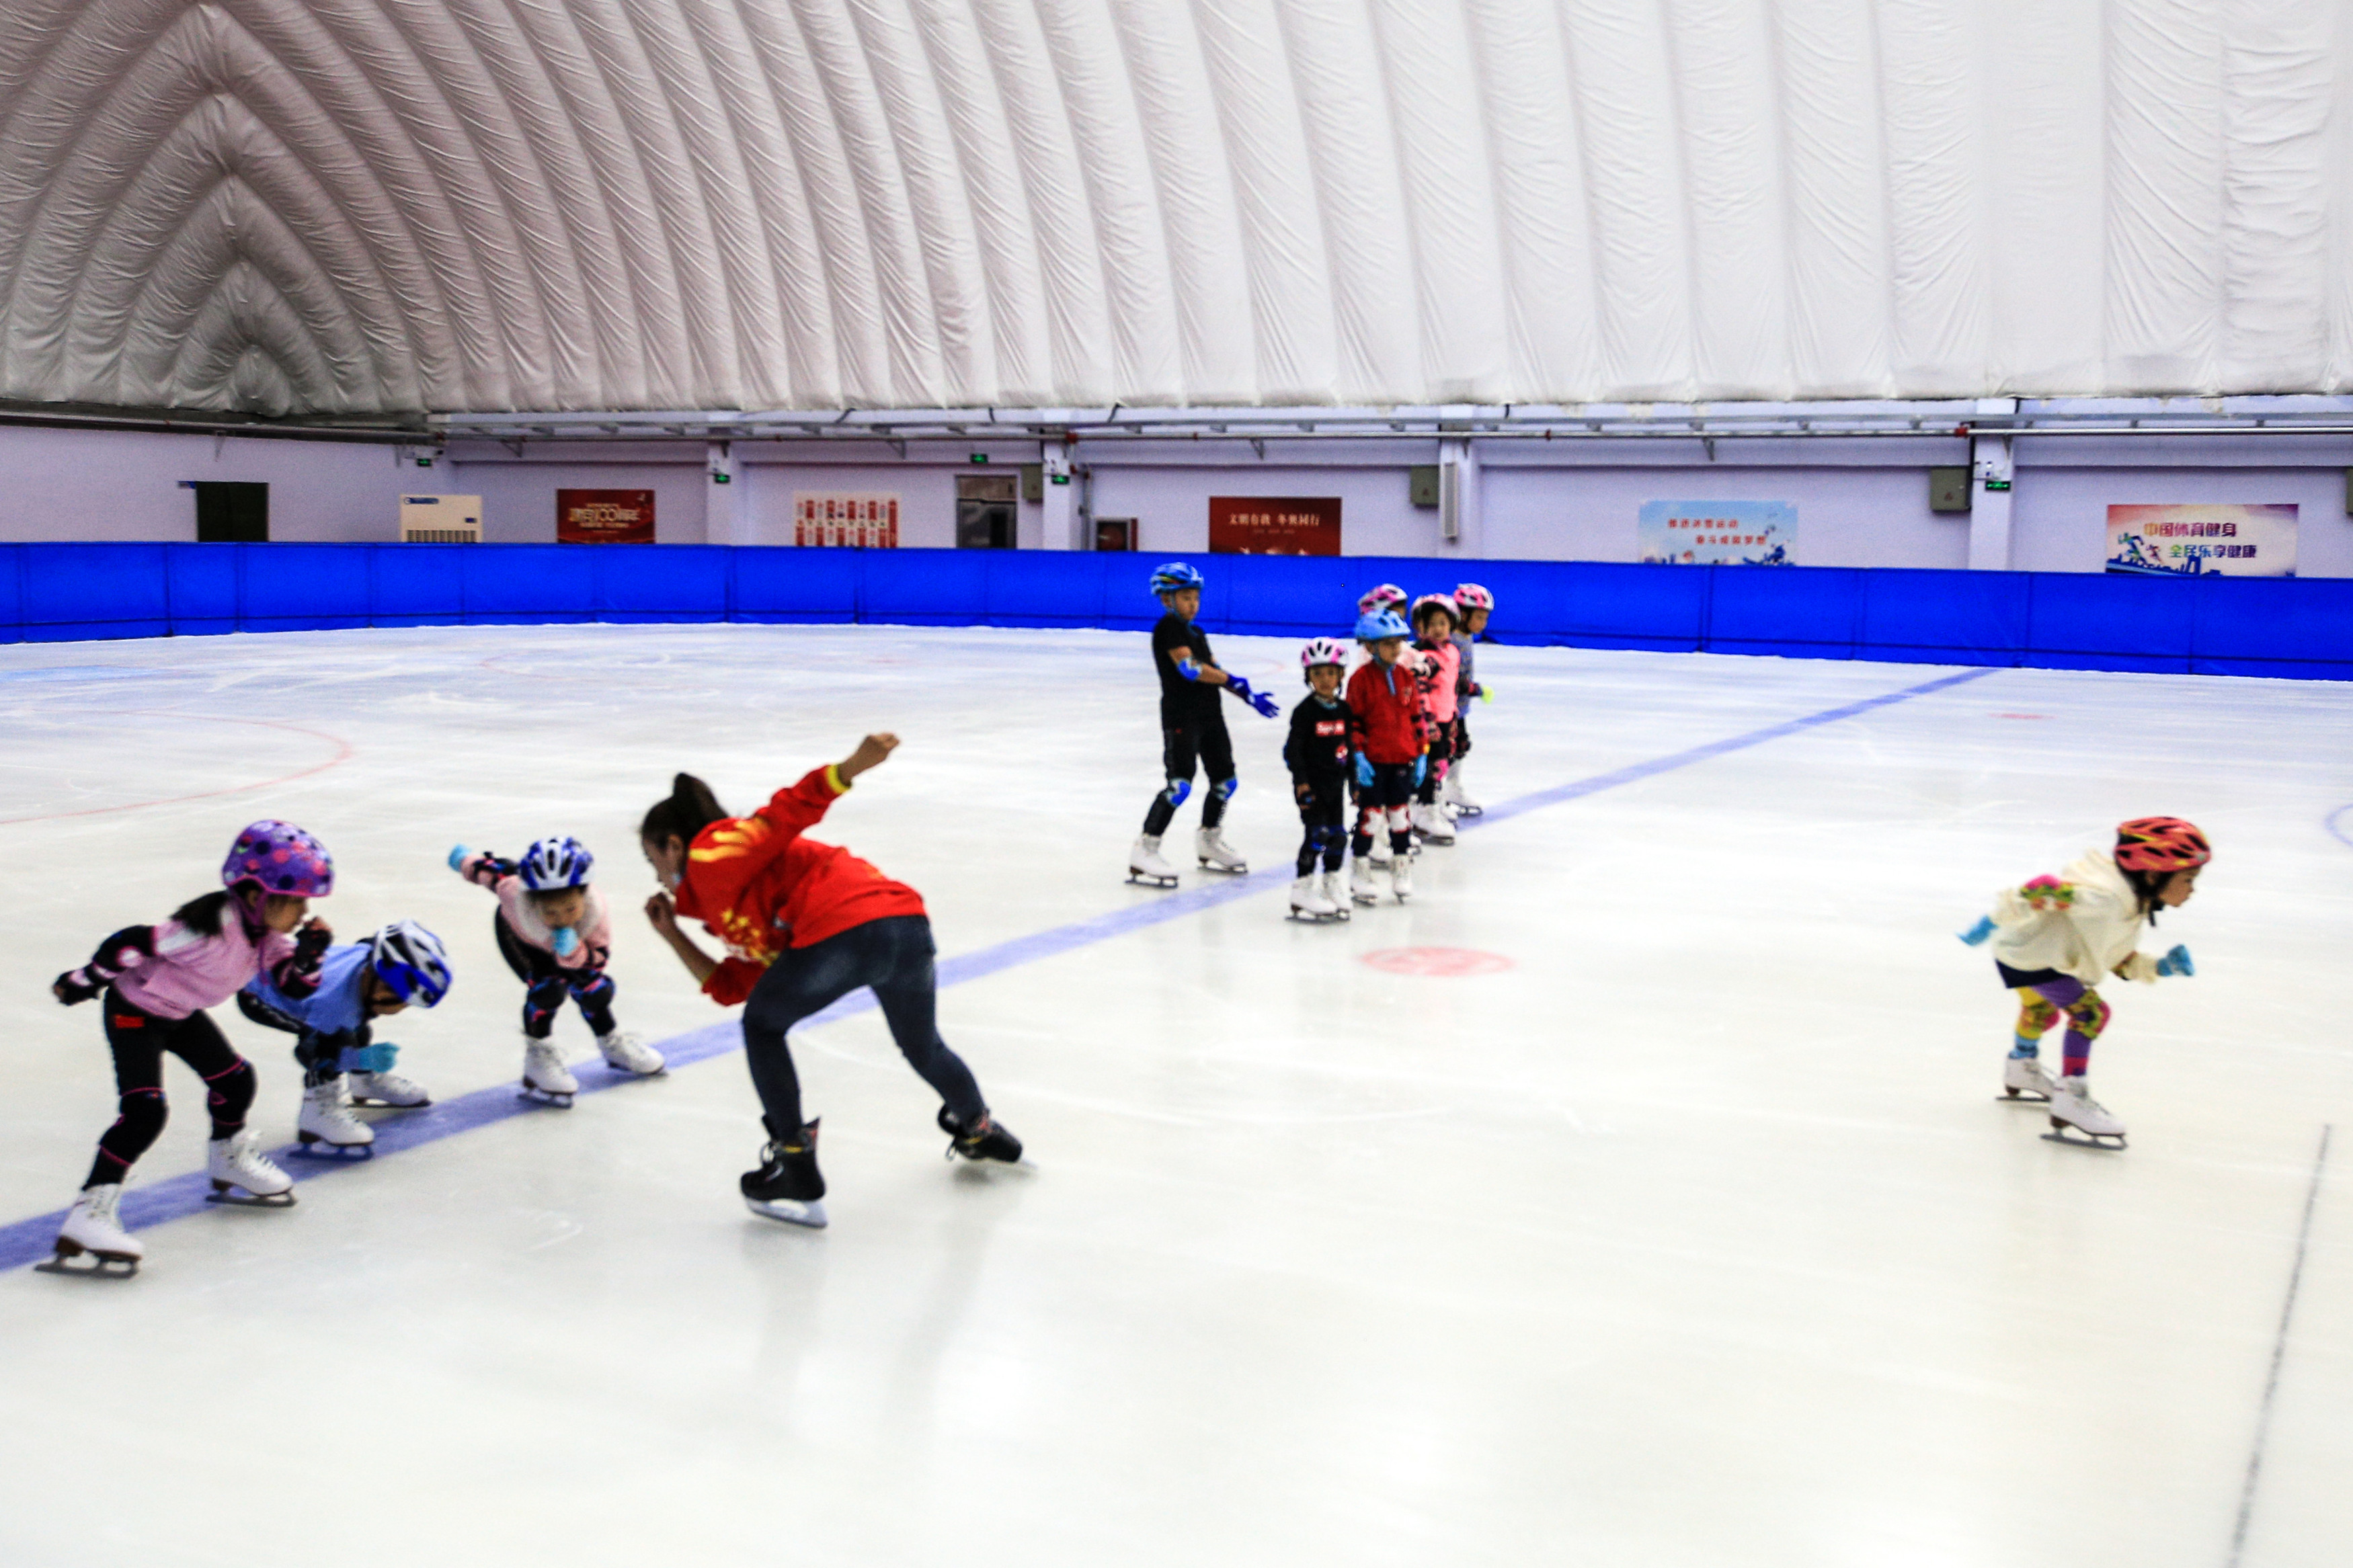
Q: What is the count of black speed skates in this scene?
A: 2